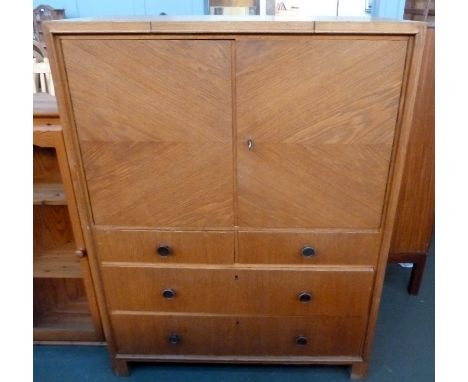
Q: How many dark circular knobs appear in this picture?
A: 6